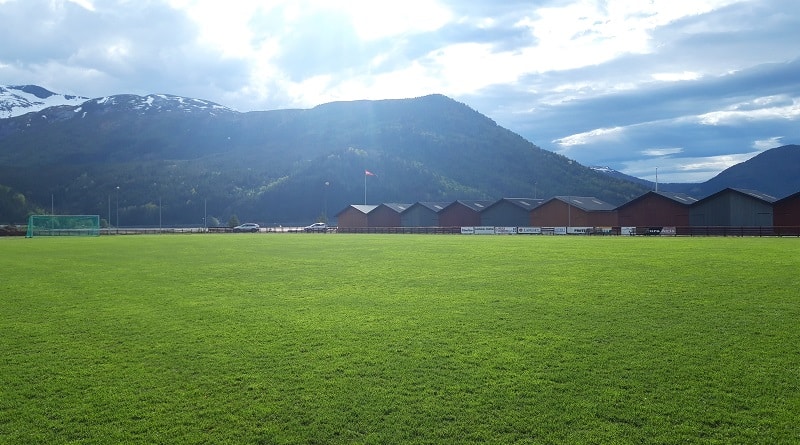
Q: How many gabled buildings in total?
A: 9